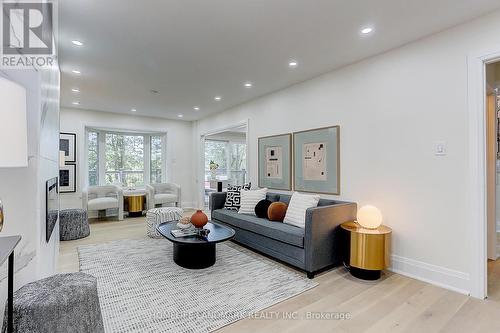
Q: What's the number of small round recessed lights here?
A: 11